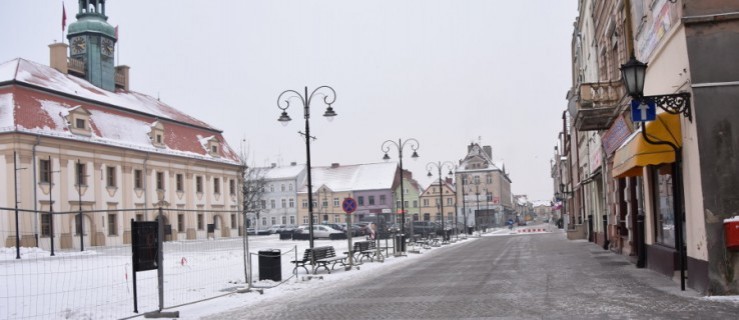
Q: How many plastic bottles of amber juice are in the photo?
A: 0